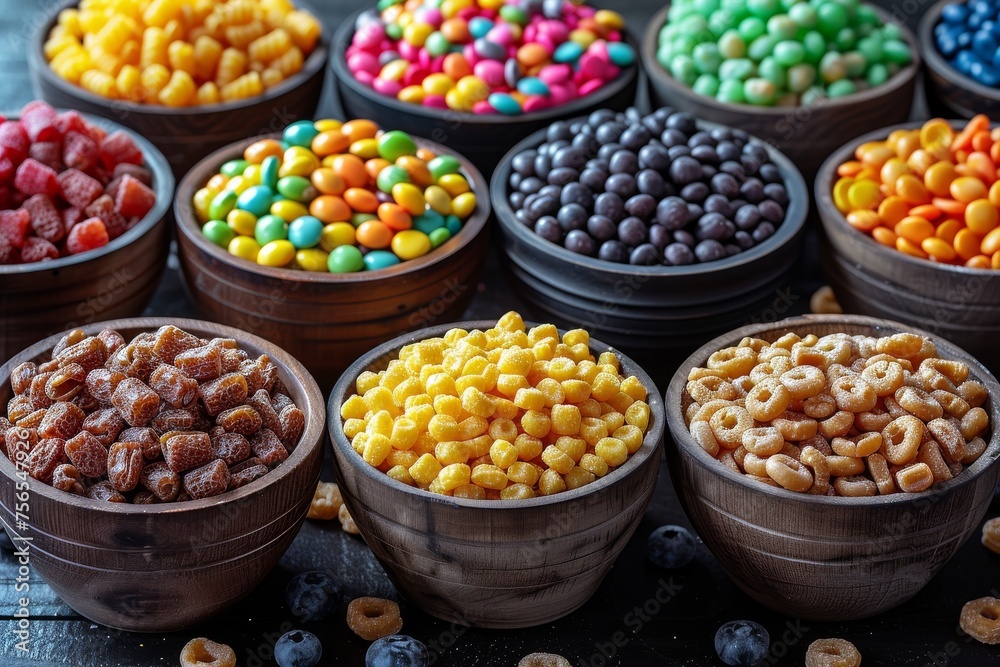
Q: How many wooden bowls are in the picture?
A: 11